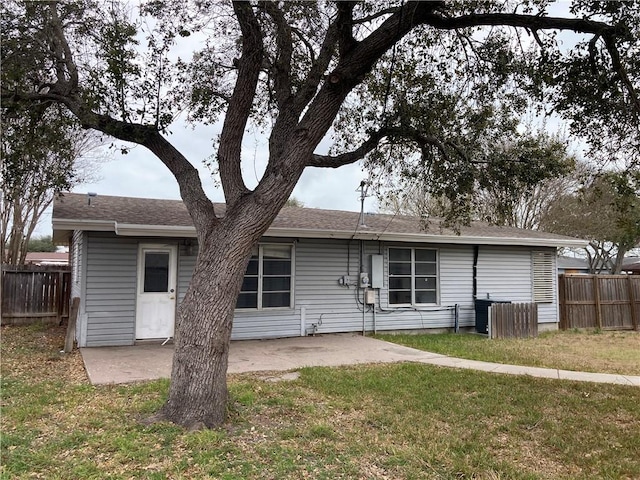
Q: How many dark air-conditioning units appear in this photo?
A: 1